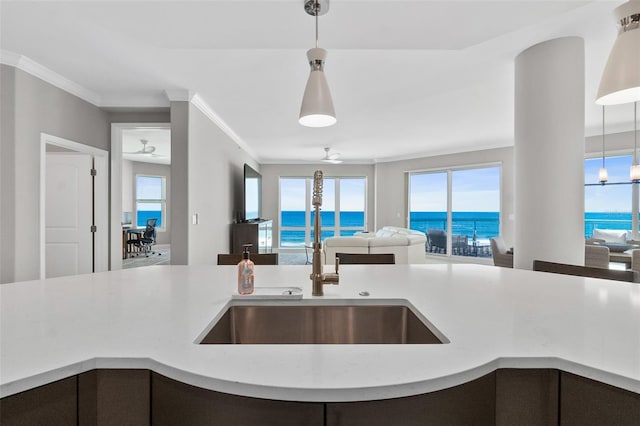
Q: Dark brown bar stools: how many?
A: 3